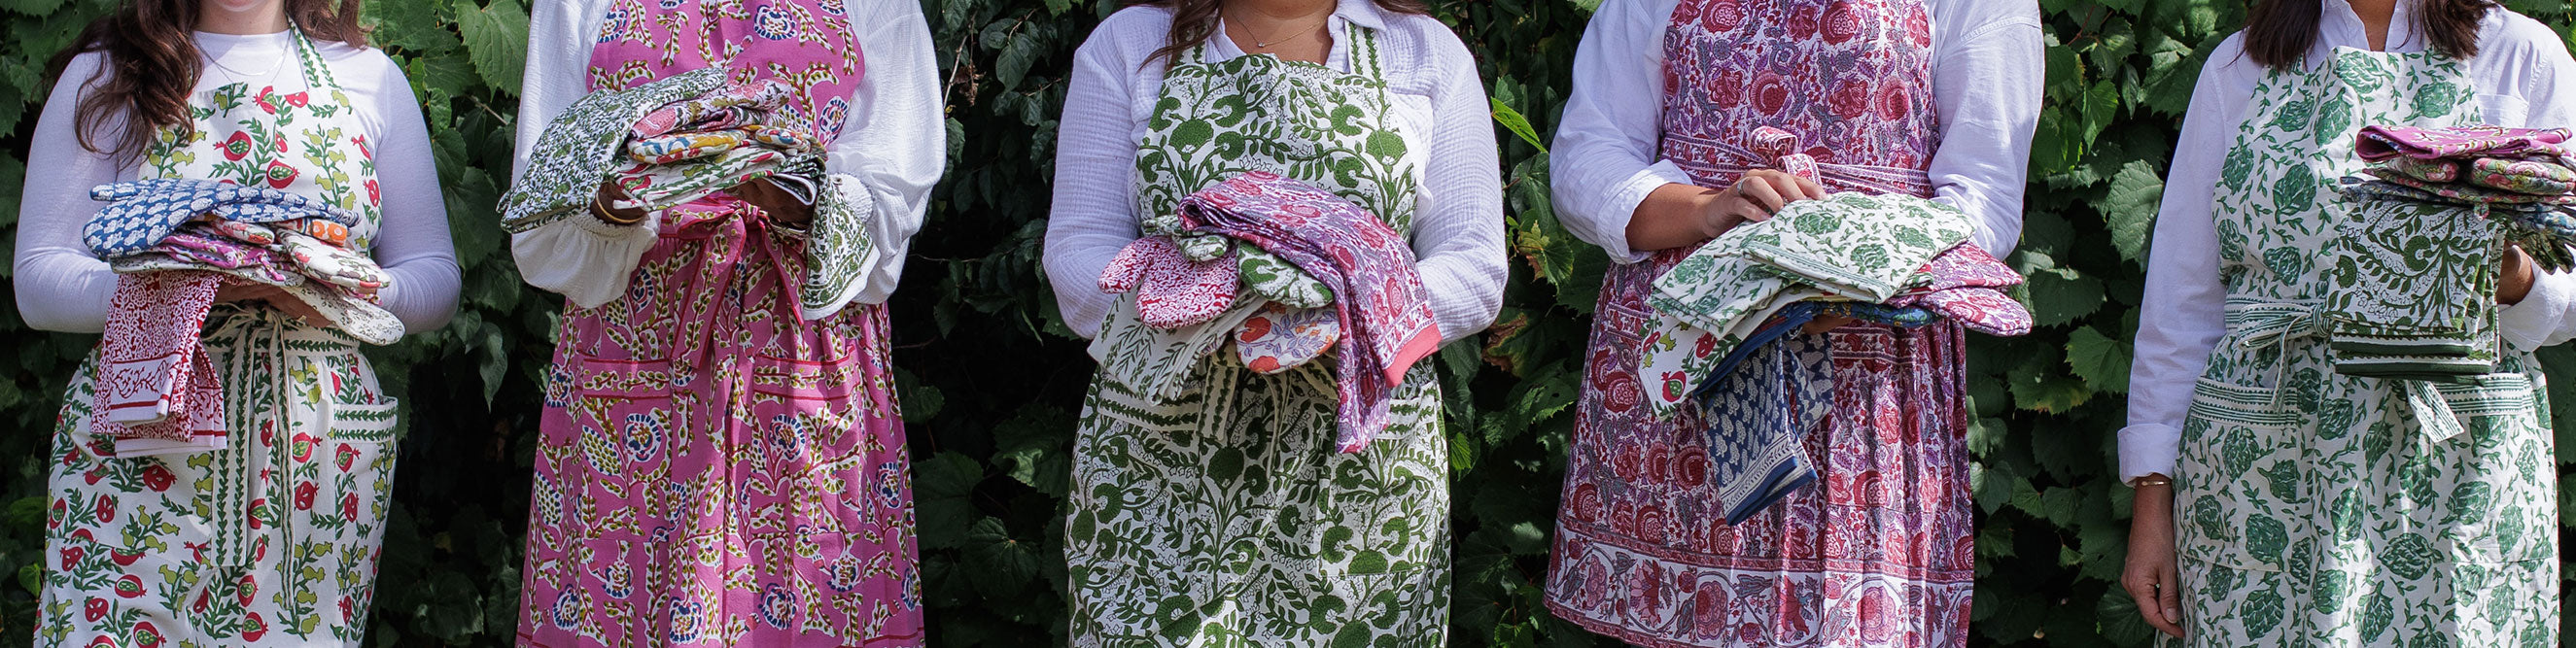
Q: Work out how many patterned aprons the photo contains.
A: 5